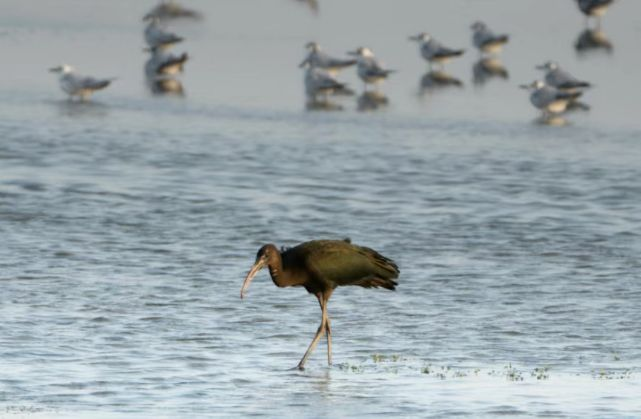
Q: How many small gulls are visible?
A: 11